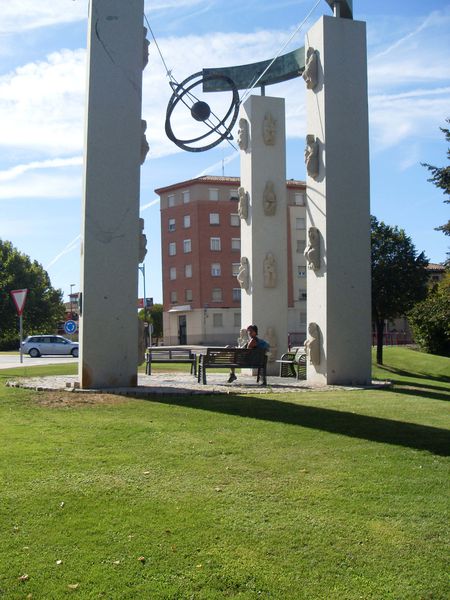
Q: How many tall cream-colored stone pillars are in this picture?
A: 3